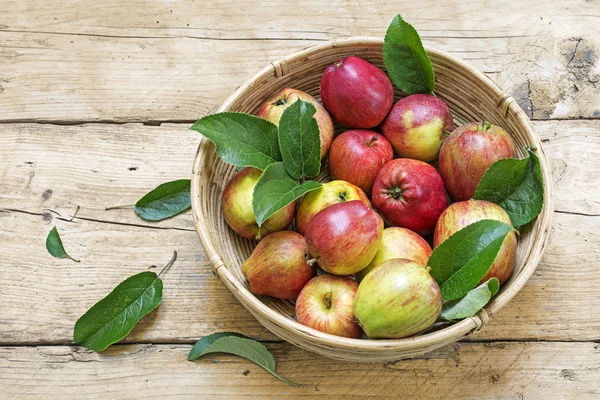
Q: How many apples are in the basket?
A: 14